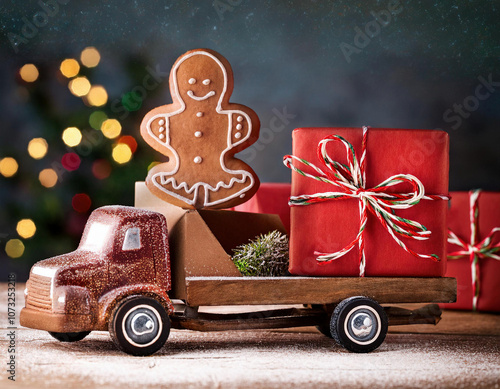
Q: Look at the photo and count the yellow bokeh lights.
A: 13